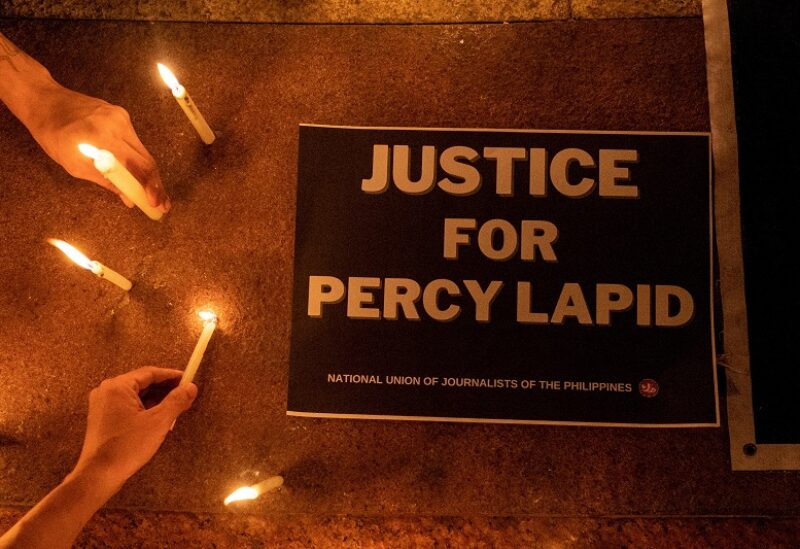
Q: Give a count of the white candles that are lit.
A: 5